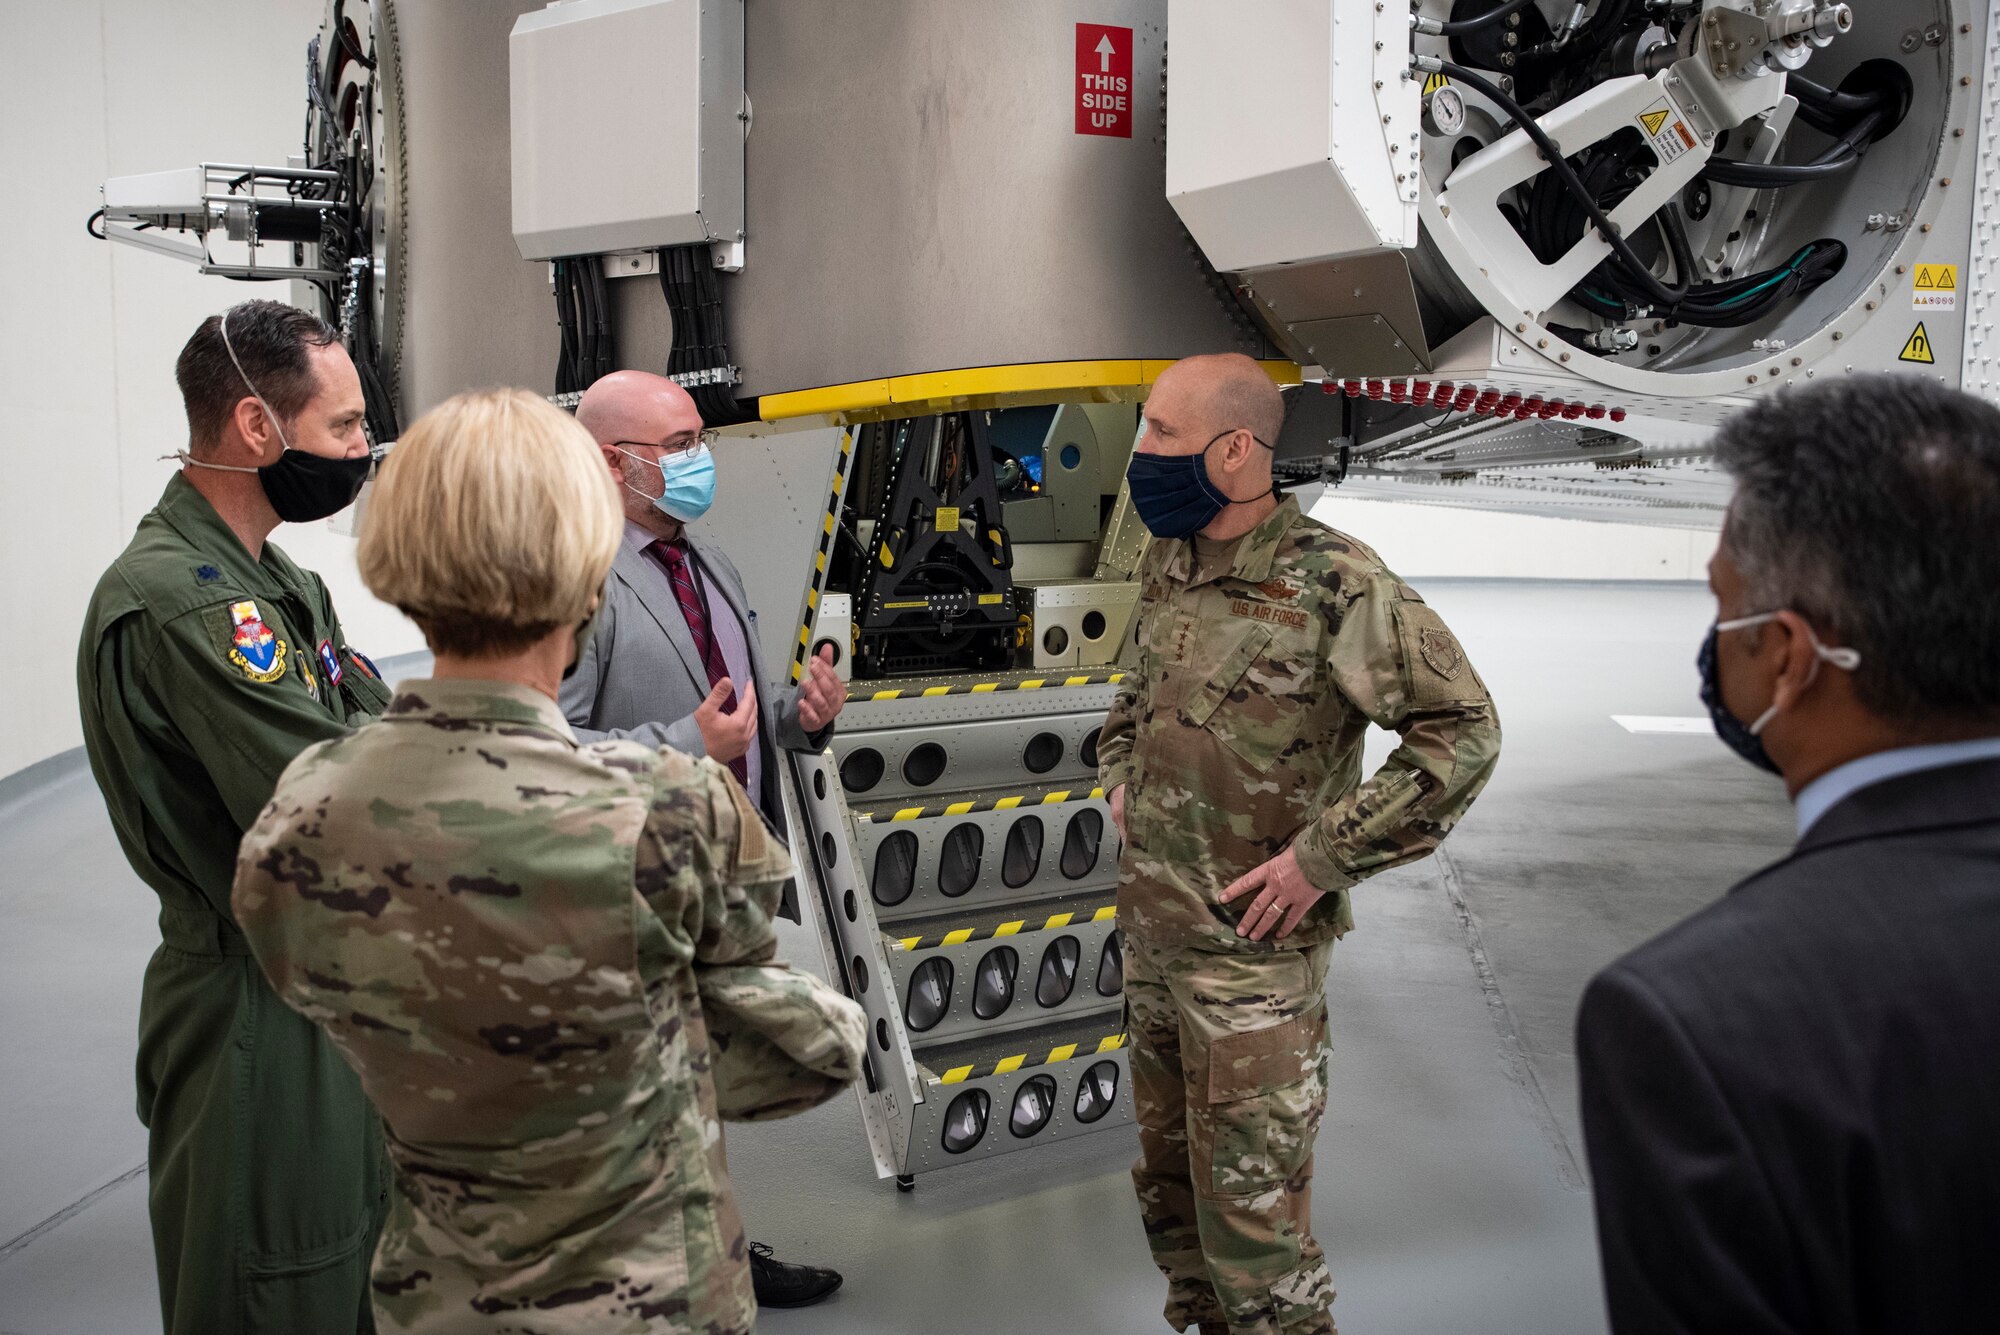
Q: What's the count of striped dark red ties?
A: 1